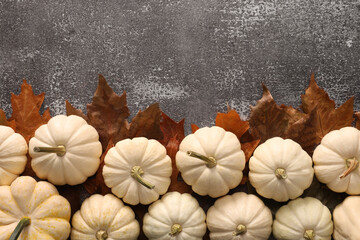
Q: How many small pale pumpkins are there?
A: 12